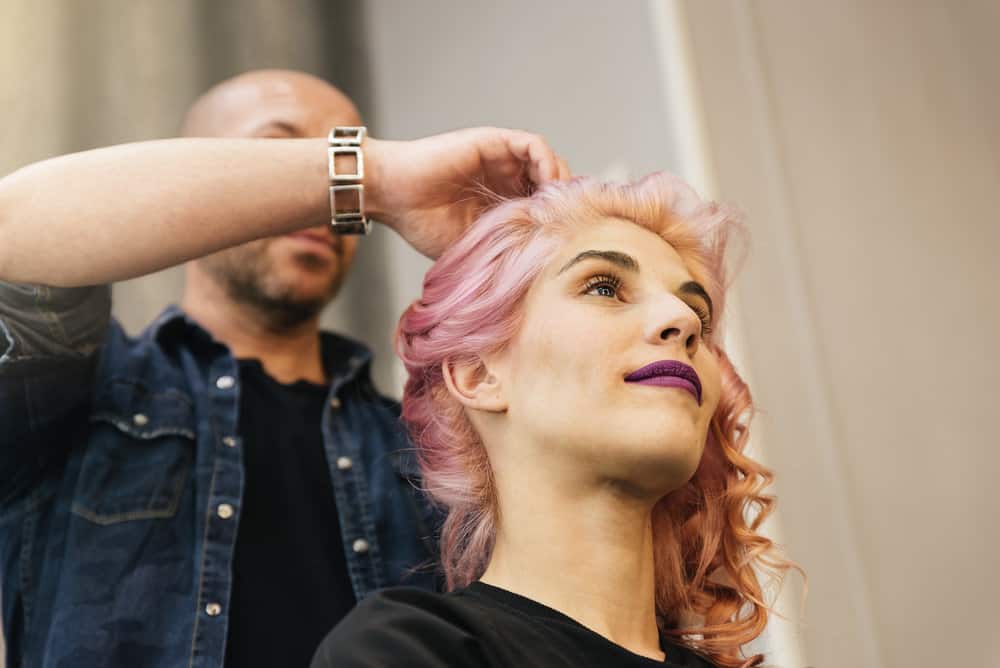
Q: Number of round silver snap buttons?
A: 8